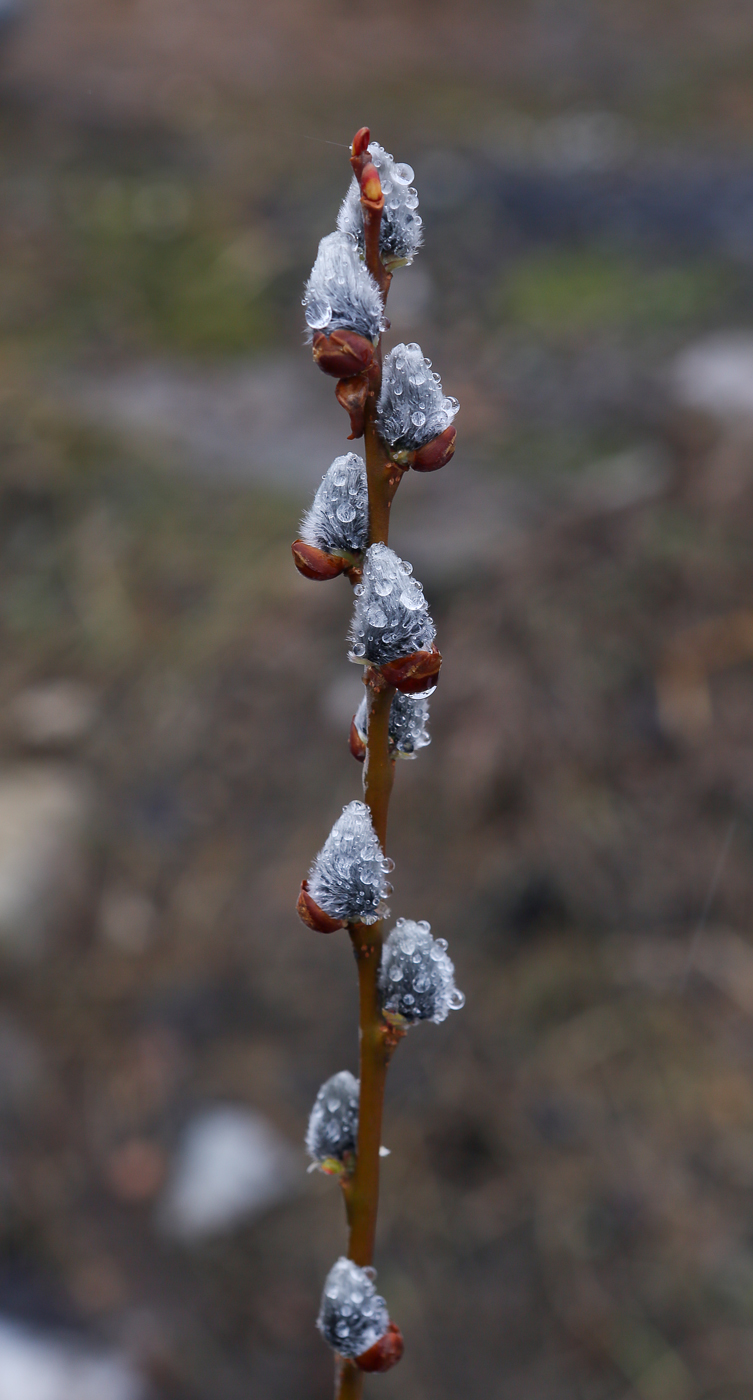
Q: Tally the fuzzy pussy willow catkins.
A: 10